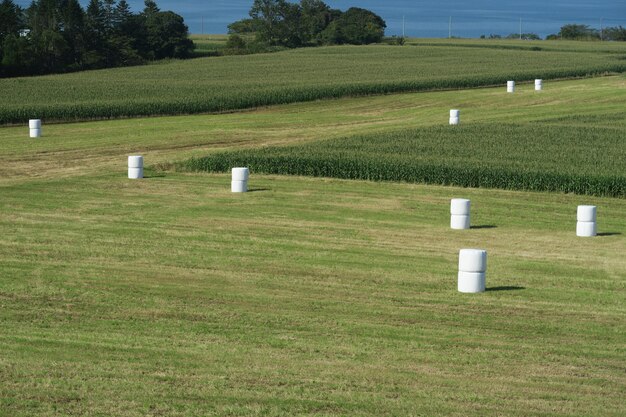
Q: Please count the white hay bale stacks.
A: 9